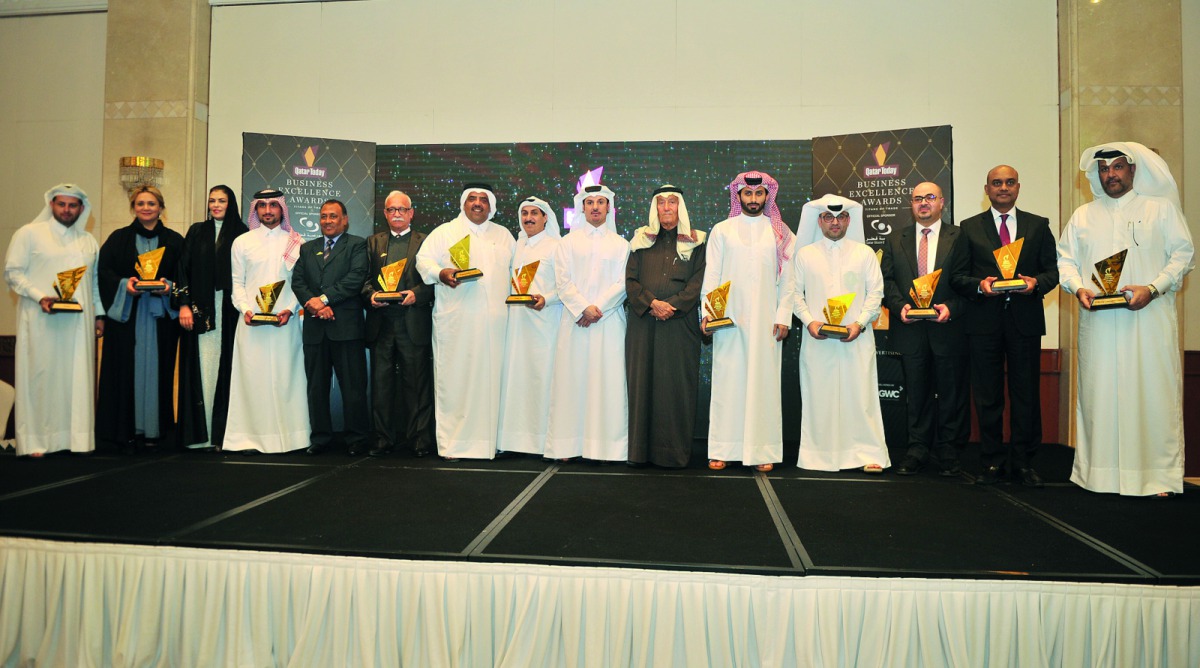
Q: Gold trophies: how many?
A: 11